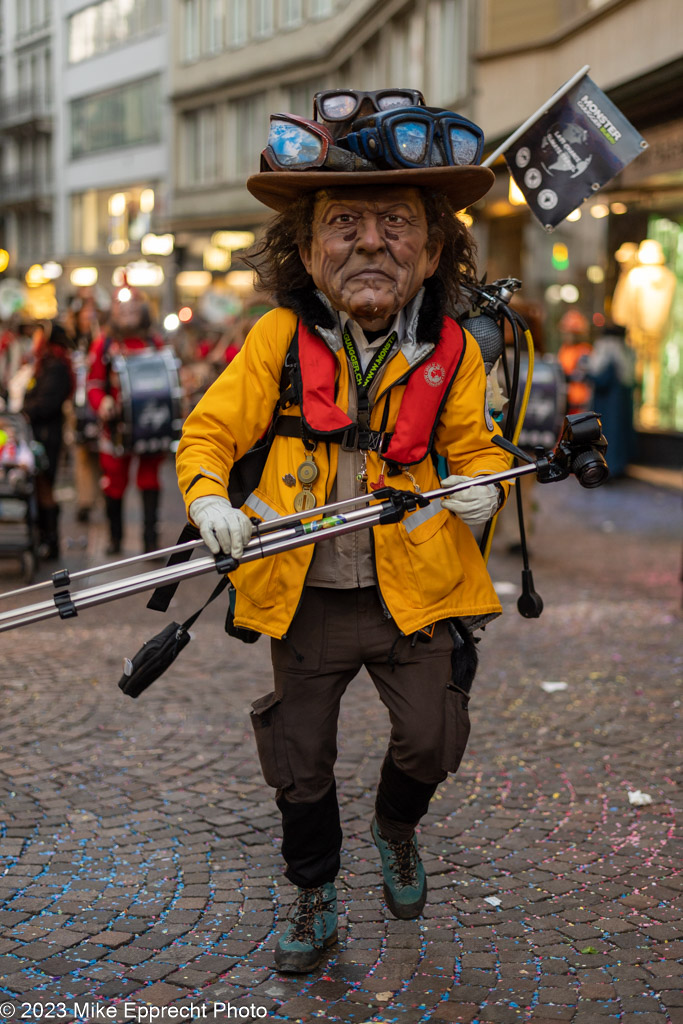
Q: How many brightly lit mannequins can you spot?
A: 2